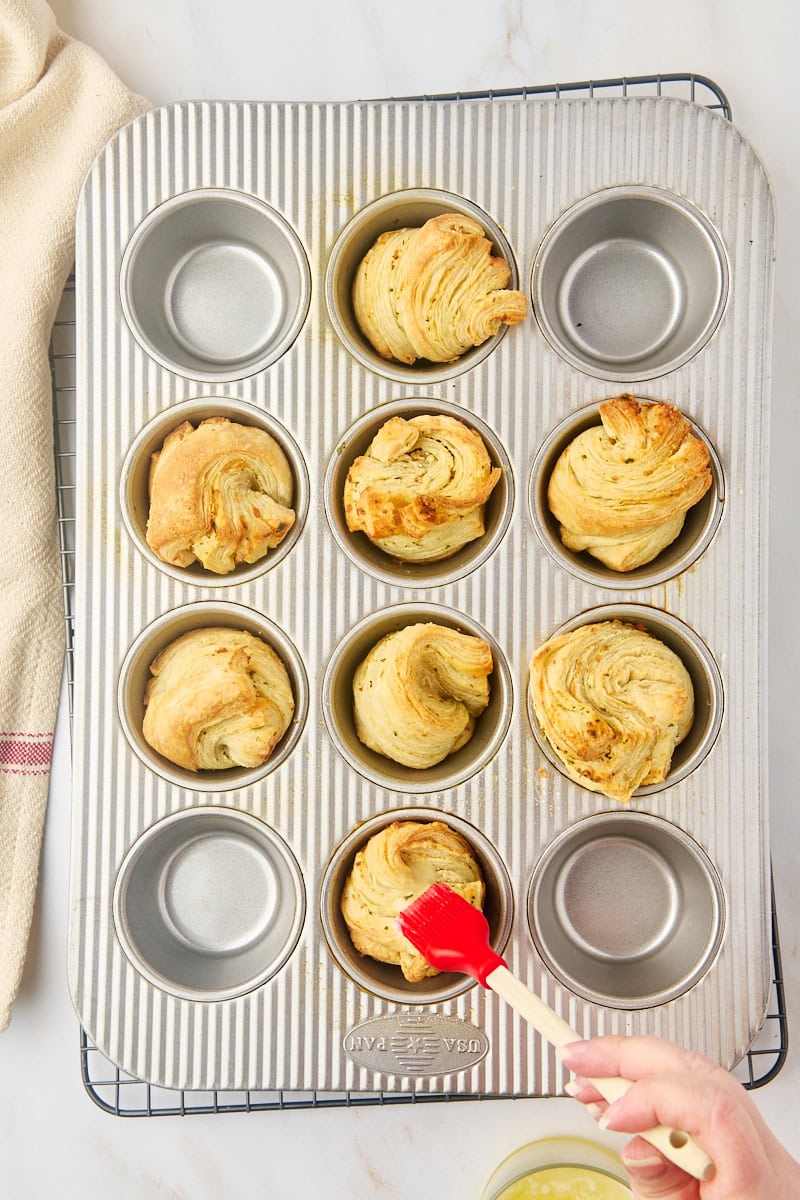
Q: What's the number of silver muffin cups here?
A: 12